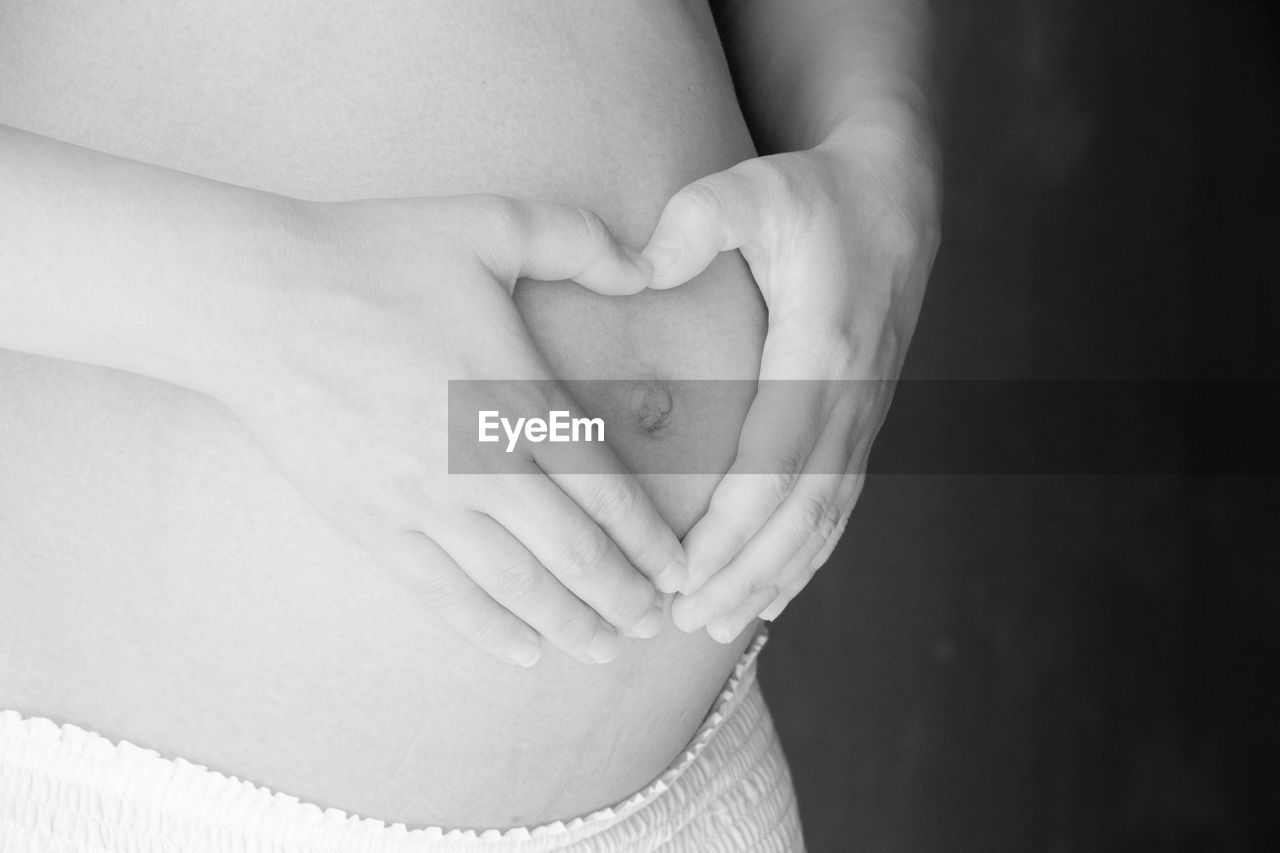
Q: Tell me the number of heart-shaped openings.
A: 1